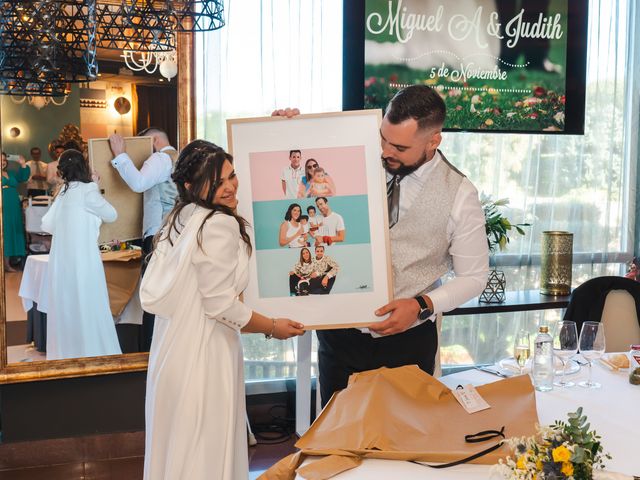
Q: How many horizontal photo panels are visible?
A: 3